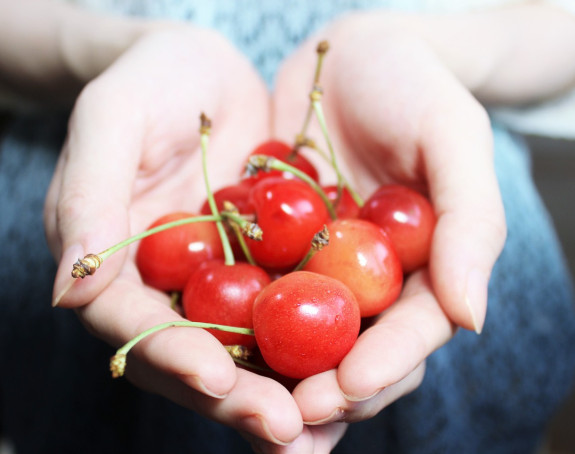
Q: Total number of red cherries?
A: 9